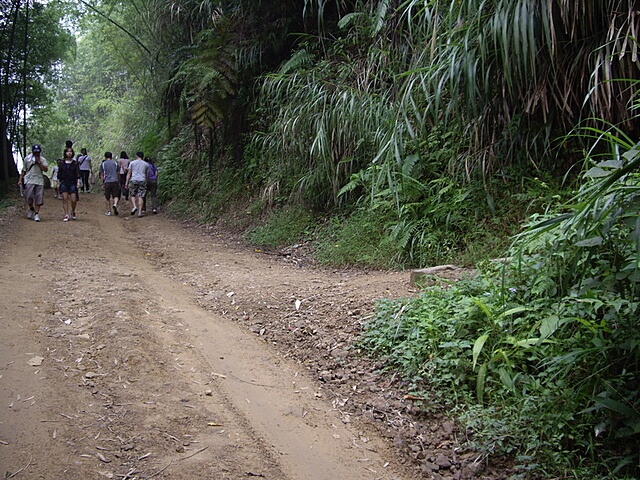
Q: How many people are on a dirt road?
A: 9